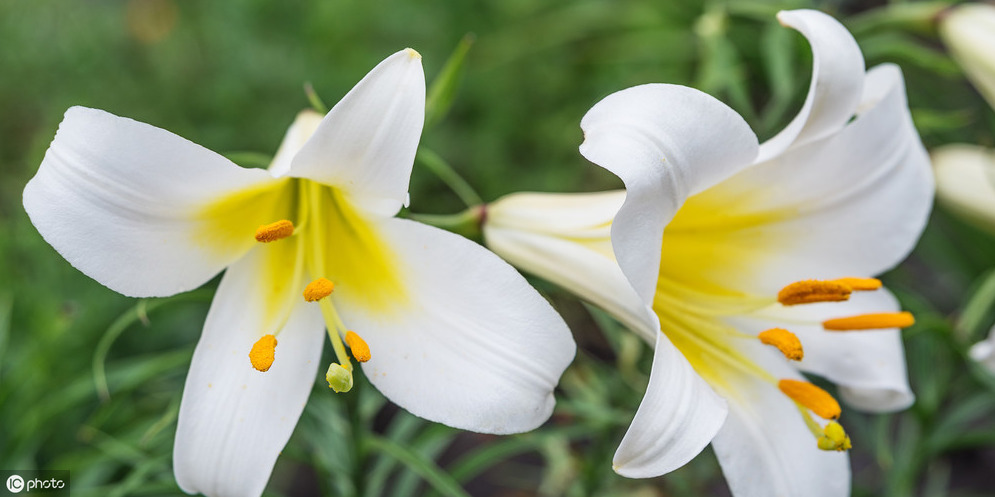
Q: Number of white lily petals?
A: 11